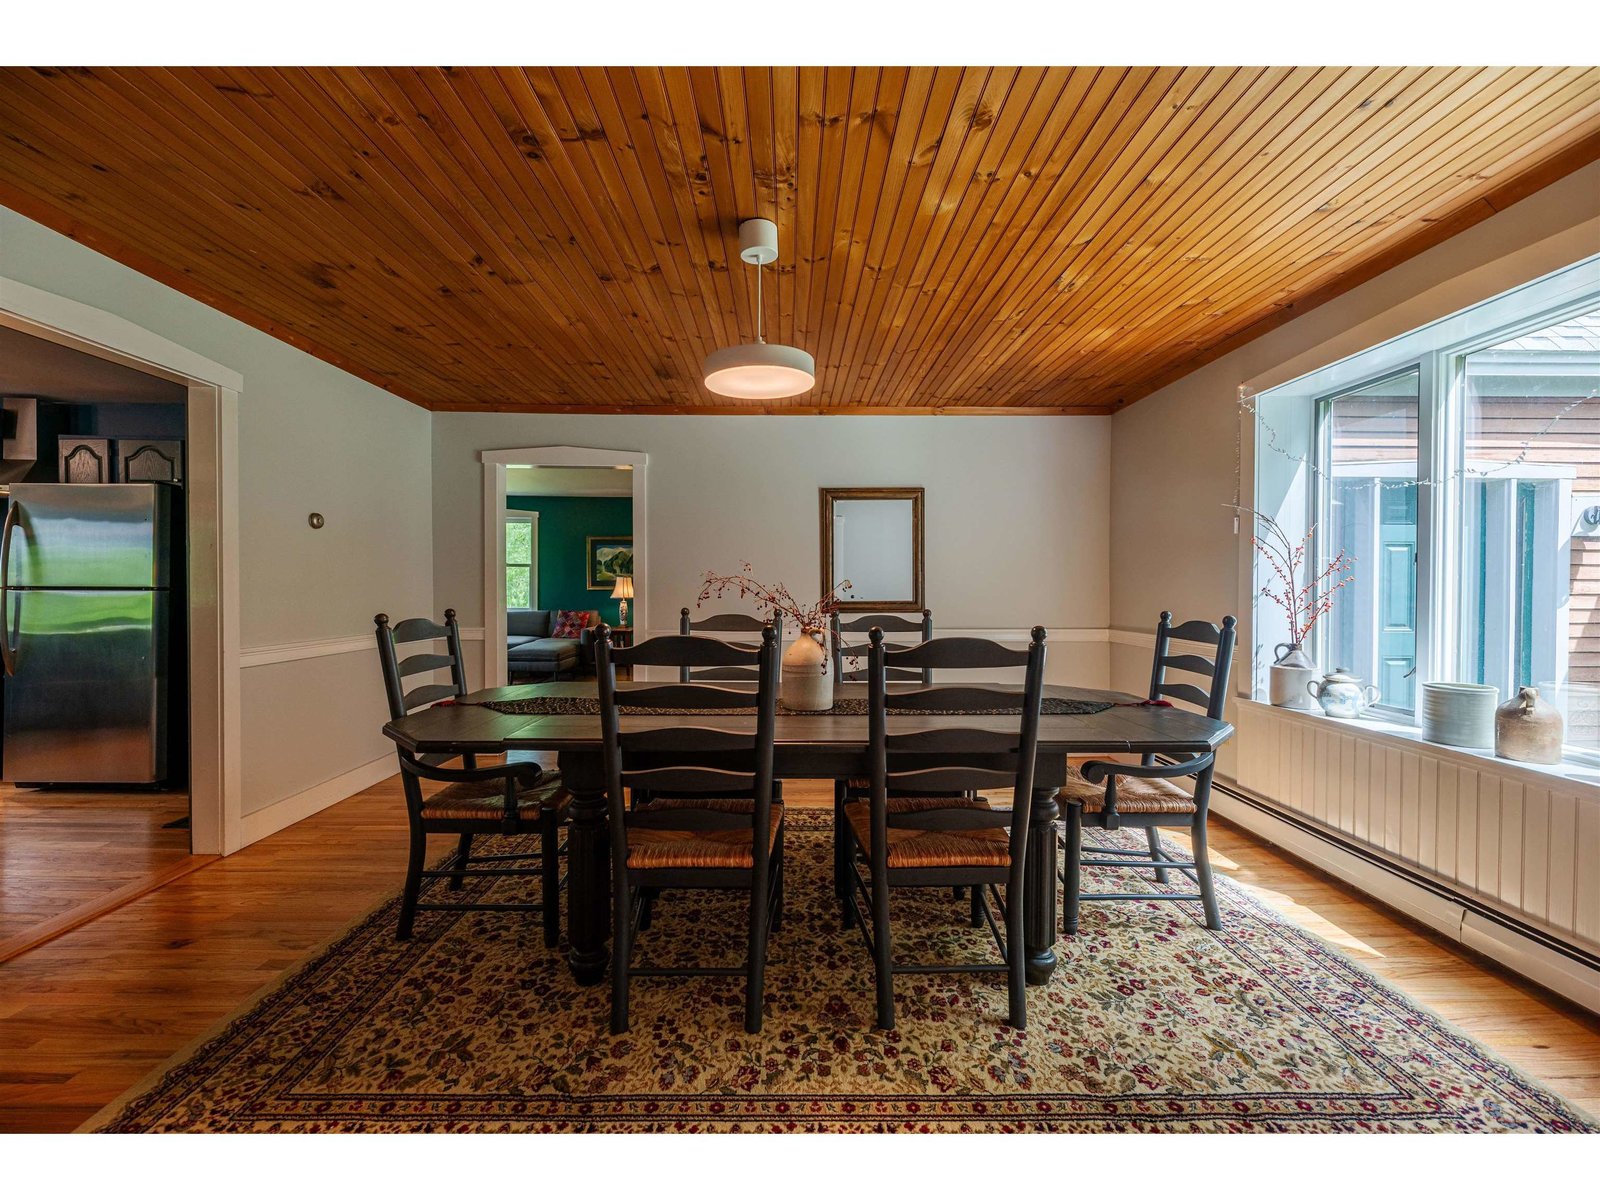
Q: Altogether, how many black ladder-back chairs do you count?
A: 6